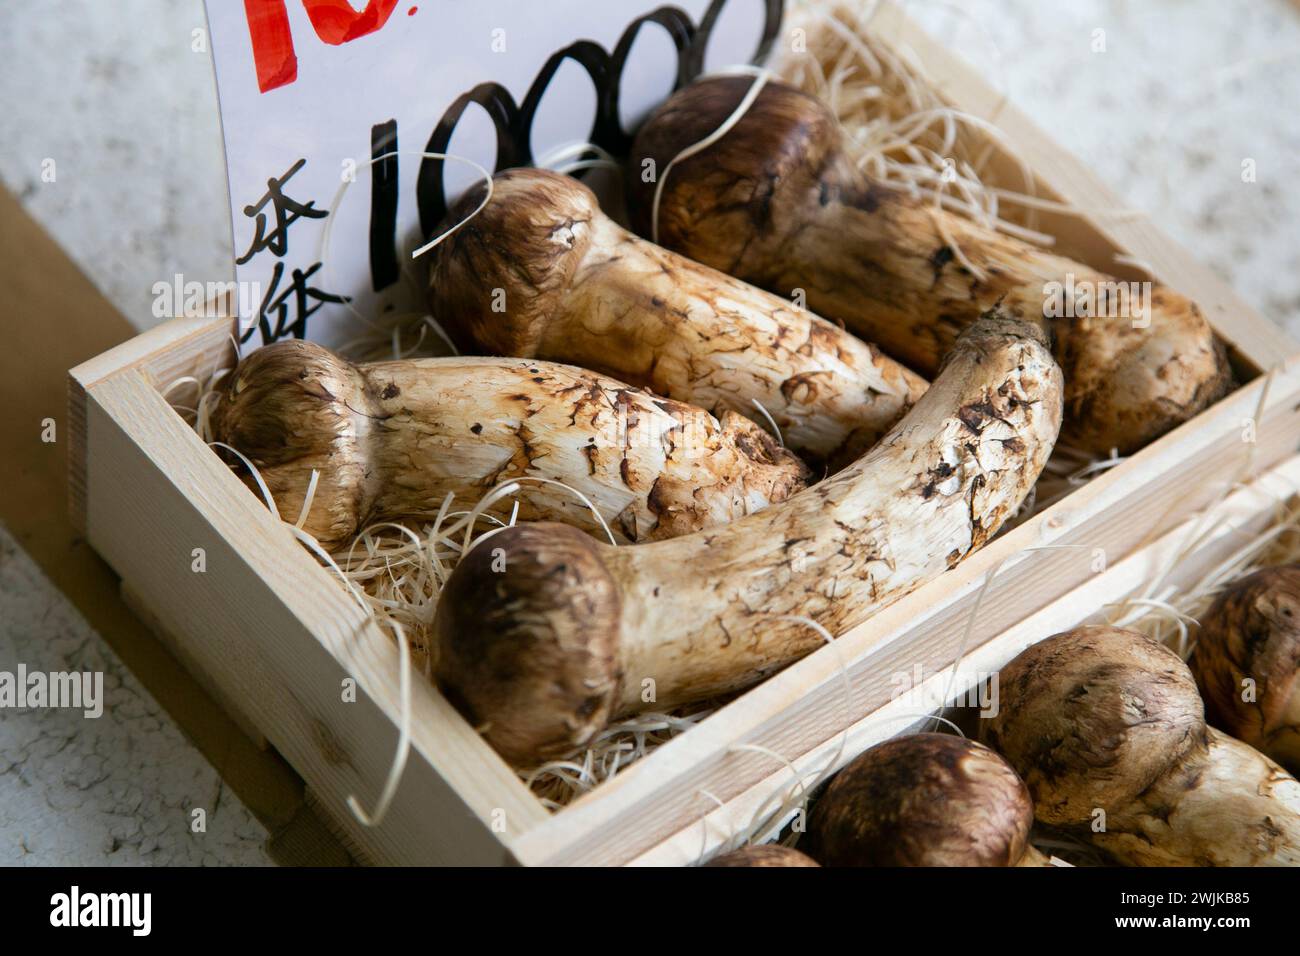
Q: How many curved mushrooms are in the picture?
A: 1